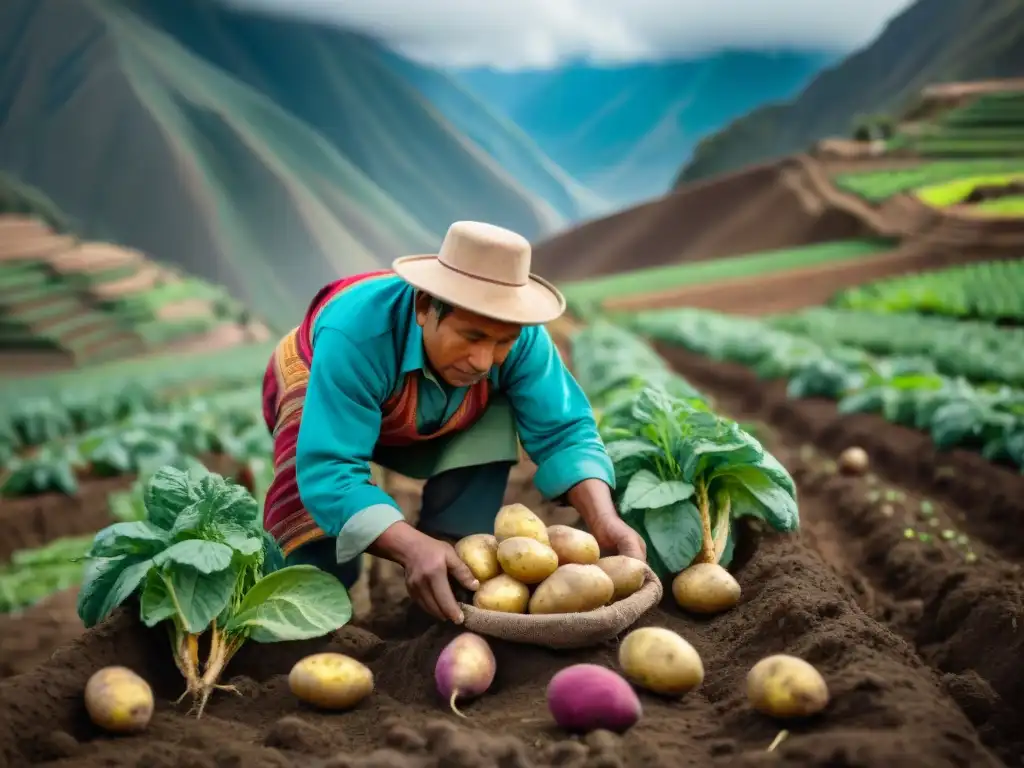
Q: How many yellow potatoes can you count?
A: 13